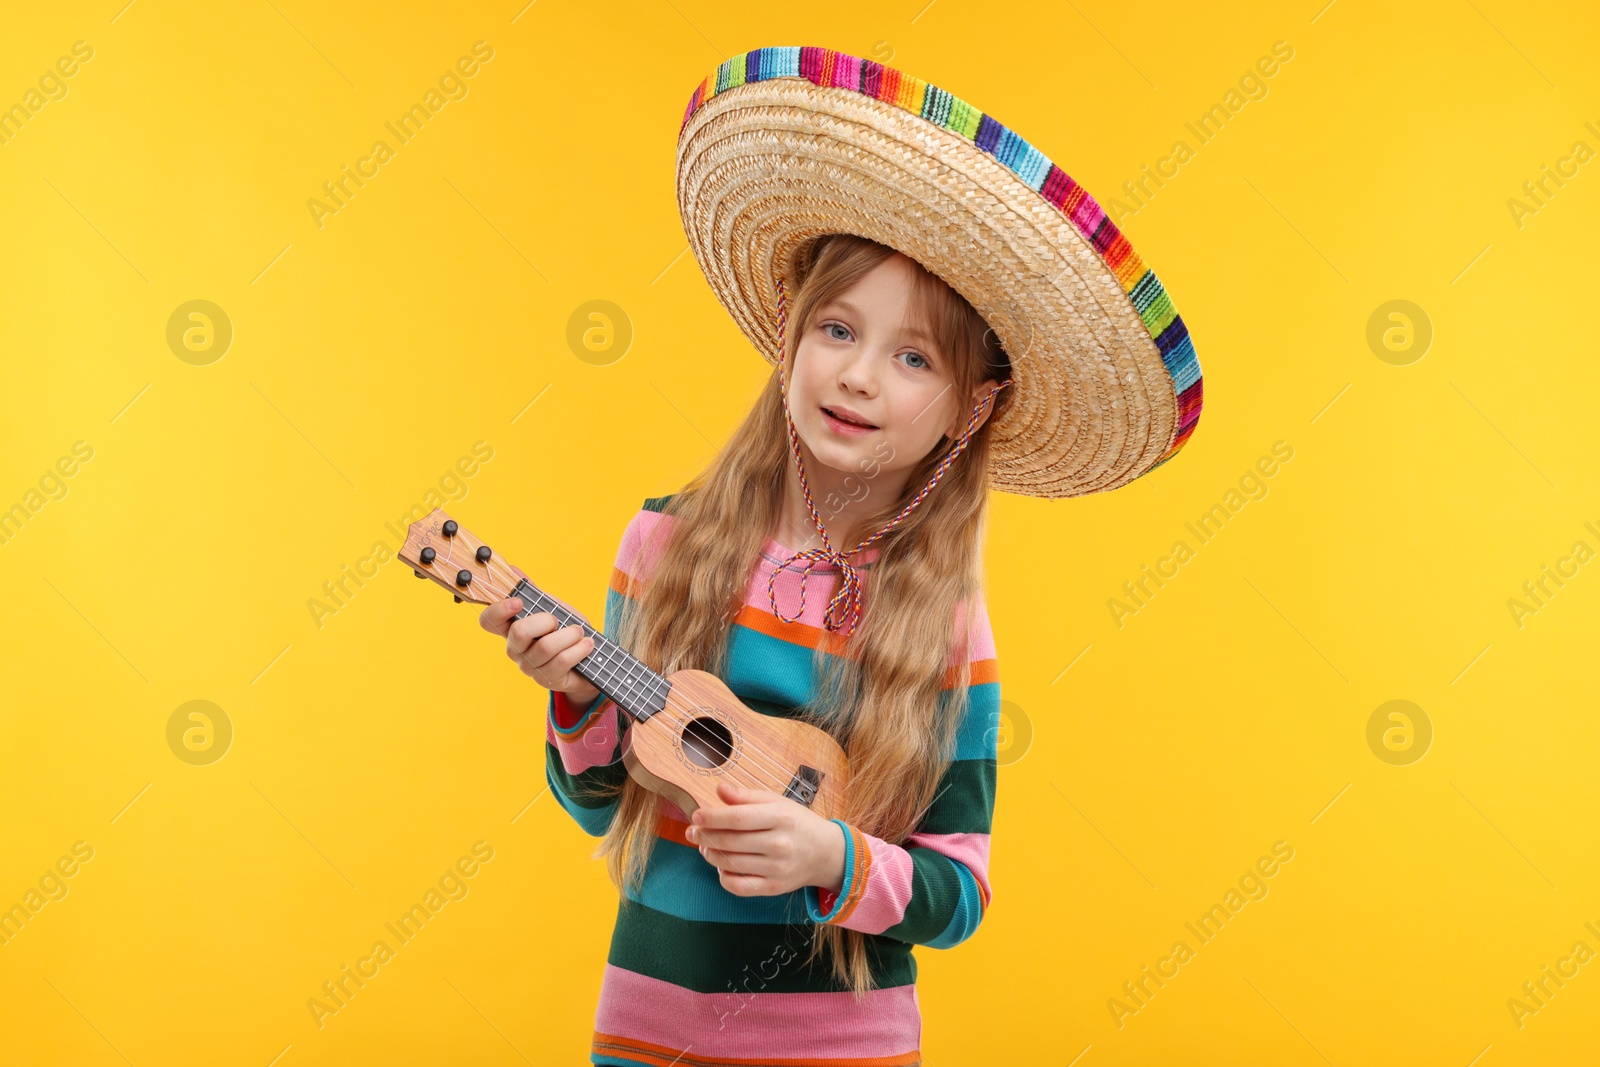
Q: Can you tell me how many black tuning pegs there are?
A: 4